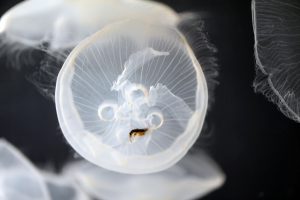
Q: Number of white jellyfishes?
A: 5